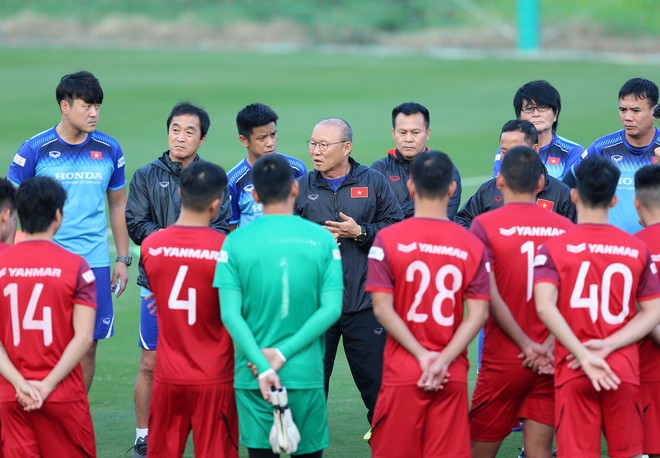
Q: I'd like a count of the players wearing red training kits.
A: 7